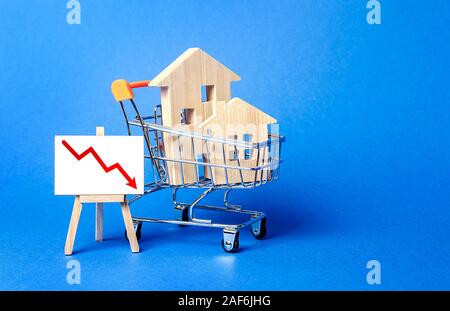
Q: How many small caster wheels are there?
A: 4